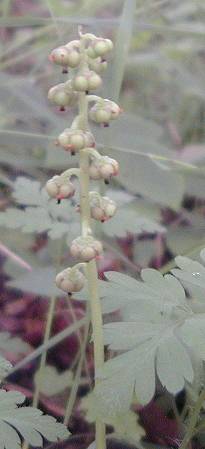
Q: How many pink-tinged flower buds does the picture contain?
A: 12